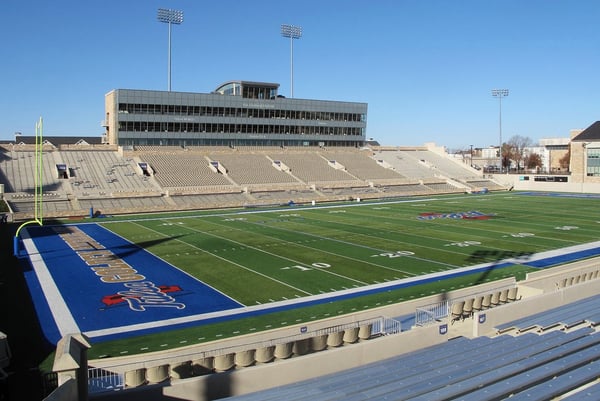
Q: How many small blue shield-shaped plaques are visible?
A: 3